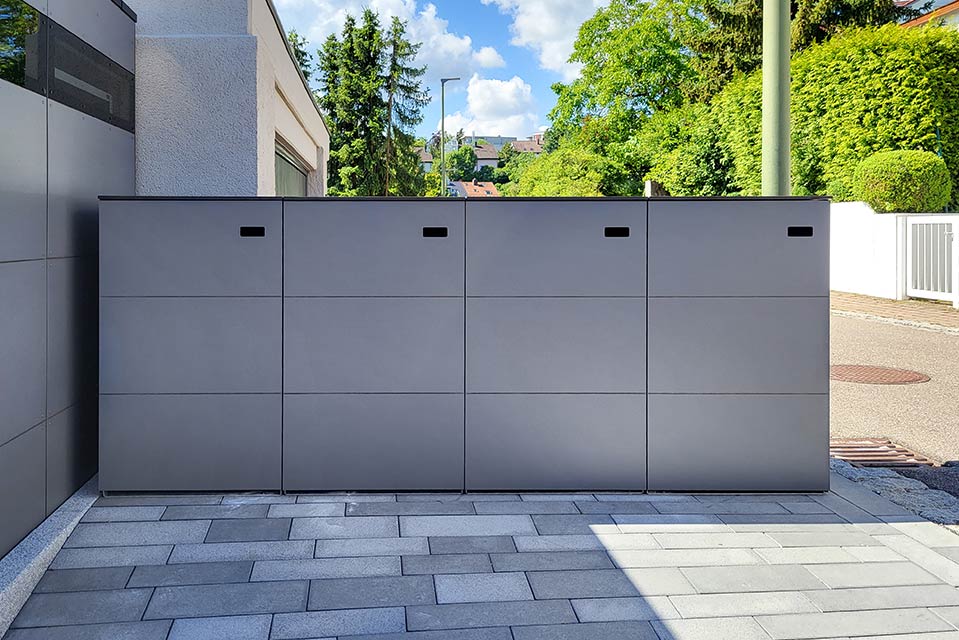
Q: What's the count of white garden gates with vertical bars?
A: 1